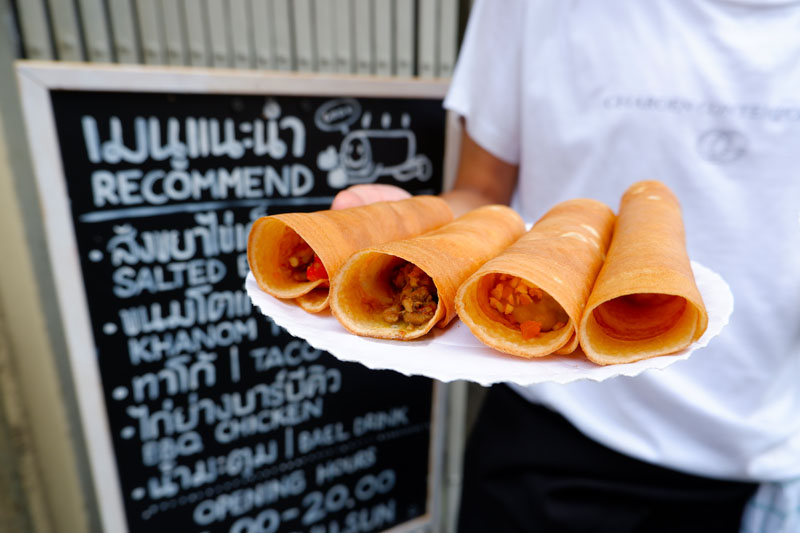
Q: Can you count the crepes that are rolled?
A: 4